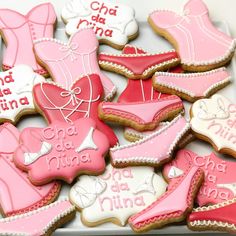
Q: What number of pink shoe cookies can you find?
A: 0